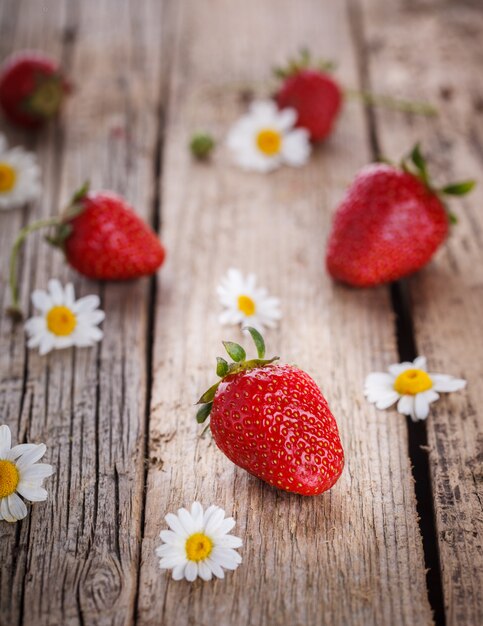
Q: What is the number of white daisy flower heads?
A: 7